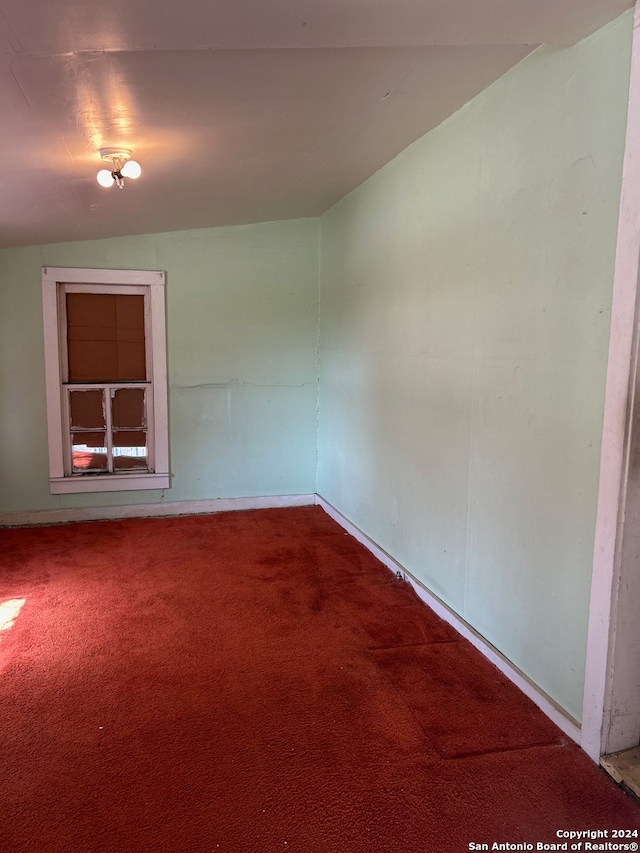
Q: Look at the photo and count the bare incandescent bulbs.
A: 2